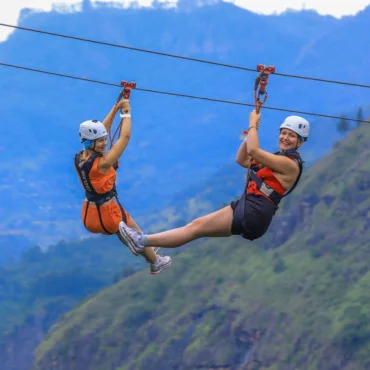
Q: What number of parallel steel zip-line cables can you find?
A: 2